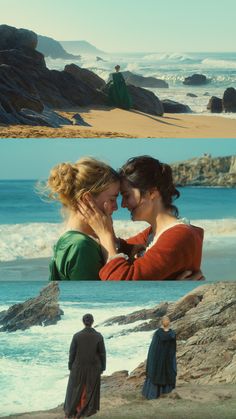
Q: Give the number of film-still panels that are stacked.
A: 3